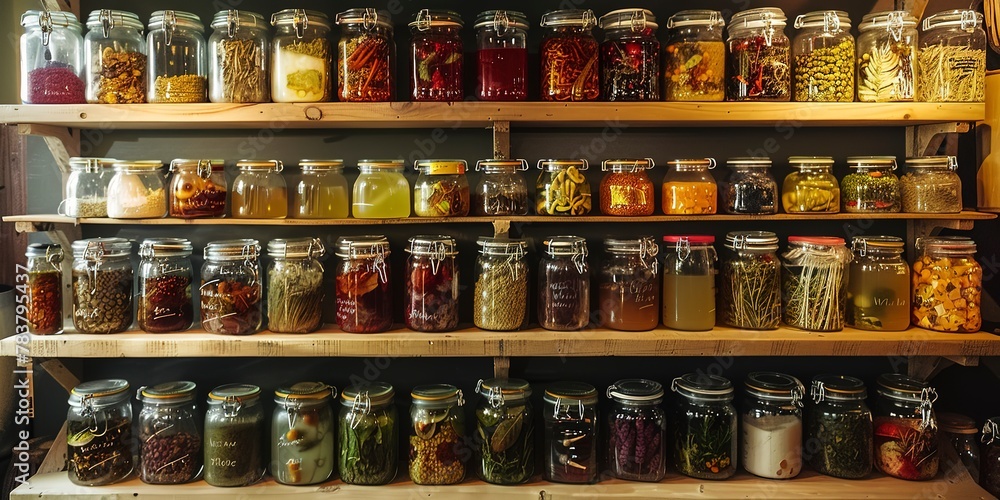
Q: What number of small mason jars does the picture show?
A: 15